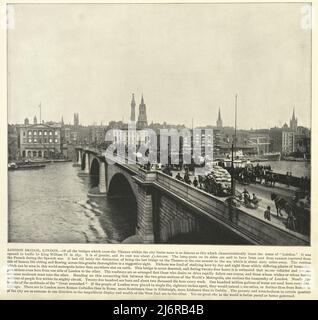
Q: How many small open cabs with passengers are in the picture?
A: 1